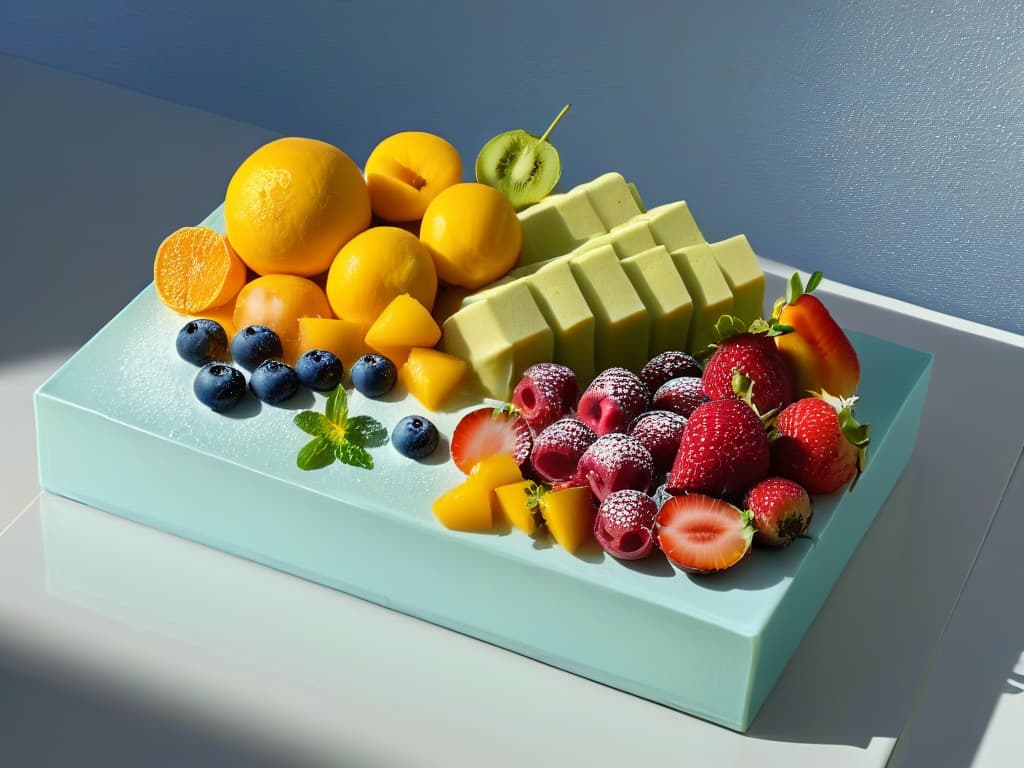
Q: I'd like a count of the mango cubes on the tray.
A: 7